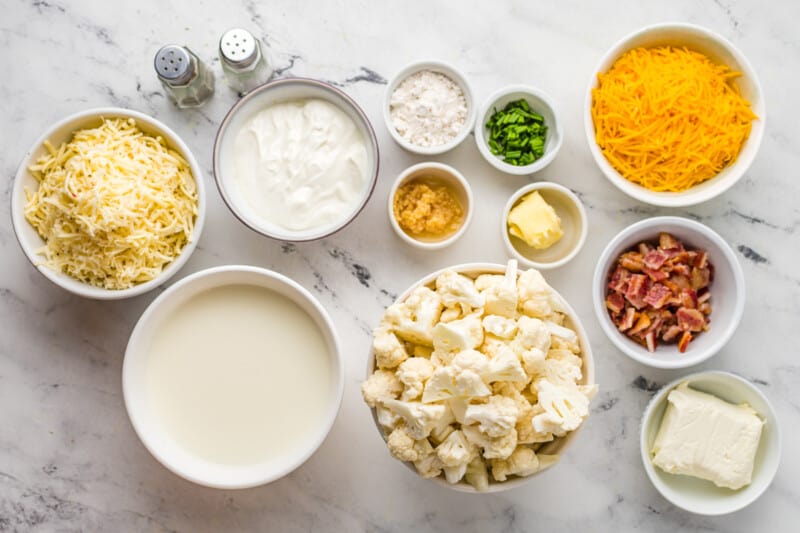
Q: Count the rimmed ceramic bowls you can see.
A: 11